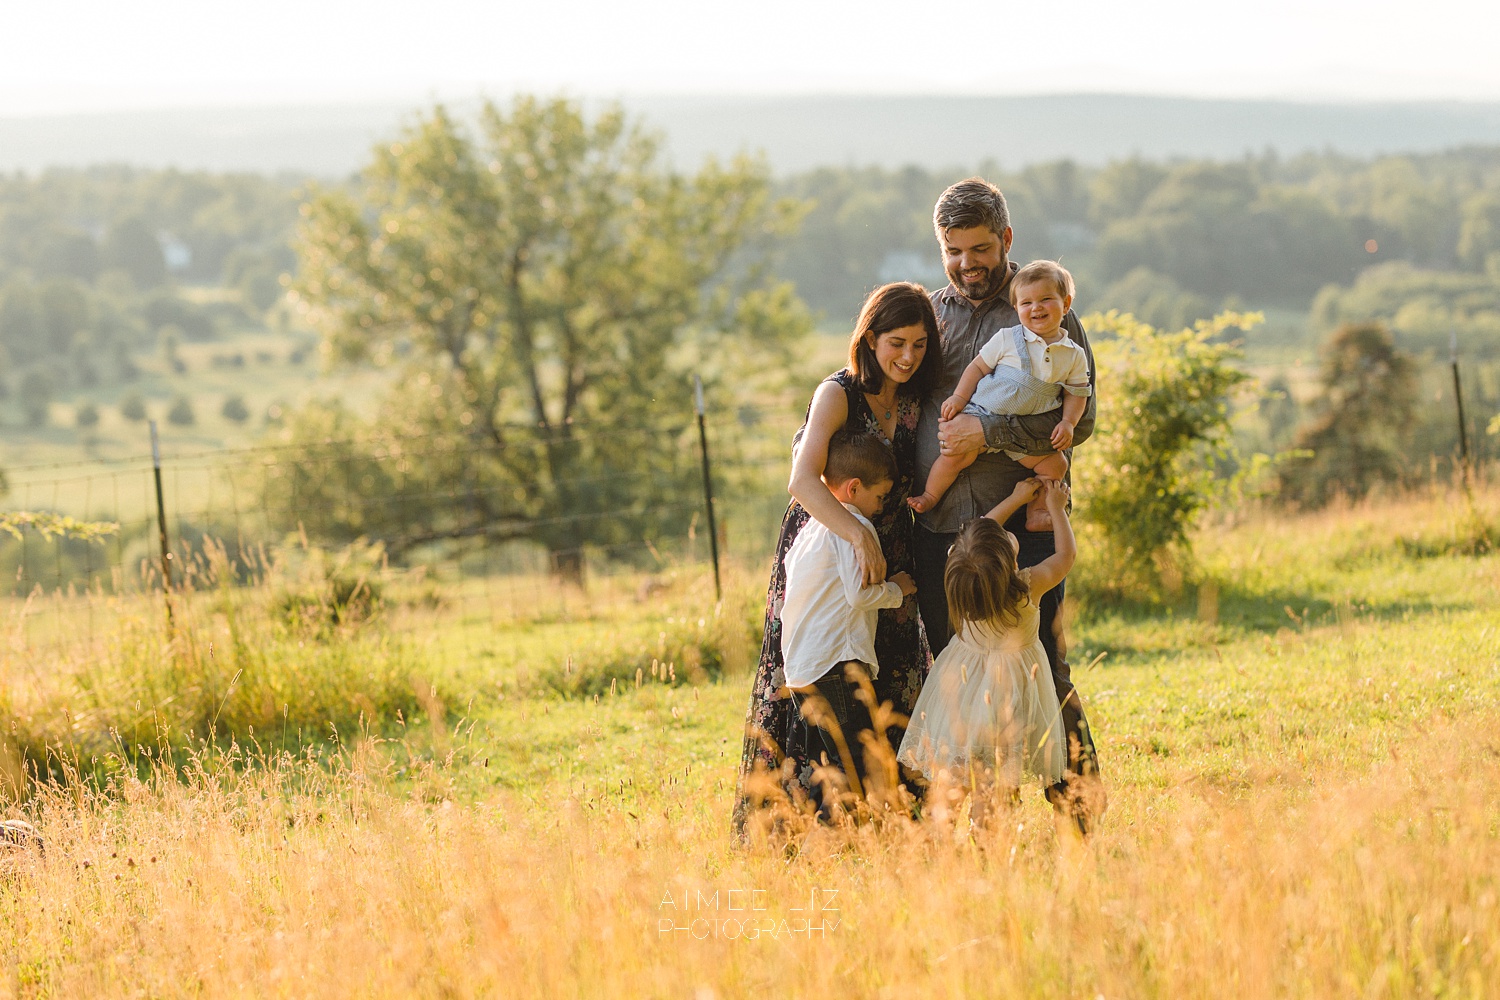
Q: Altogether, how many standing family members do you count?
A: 4